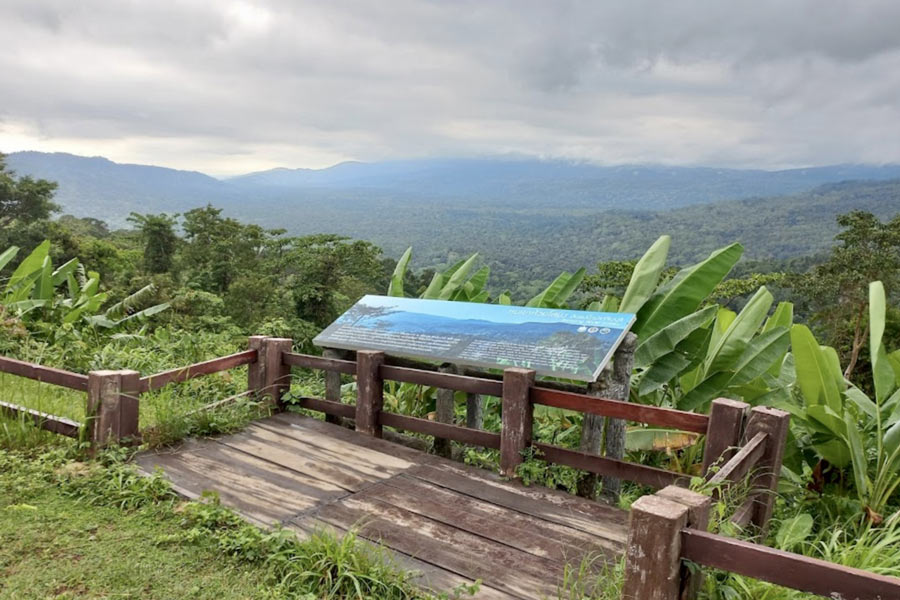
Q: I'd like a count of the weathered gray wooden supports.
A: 5